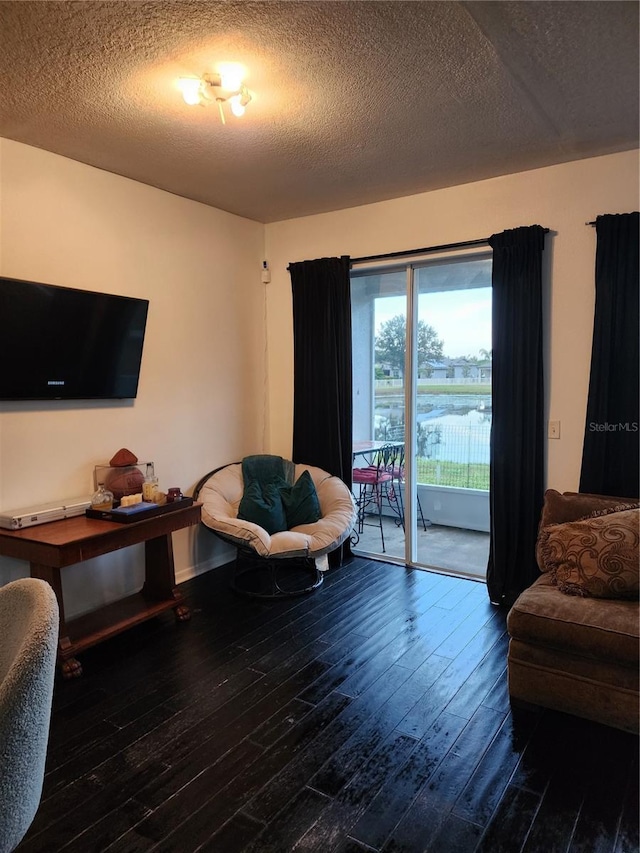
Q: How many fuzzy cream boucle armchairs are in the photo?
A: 1